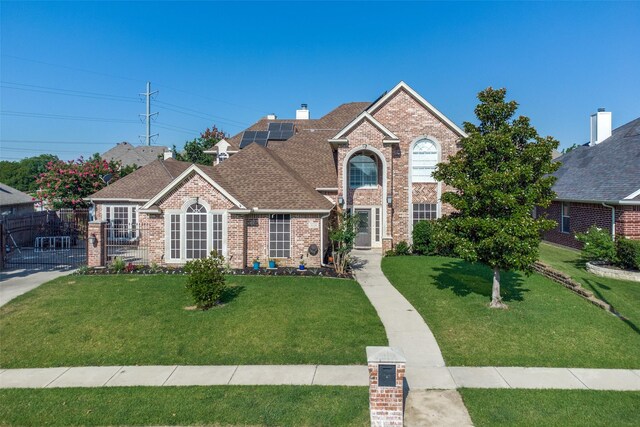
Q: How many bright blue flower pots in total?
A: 3